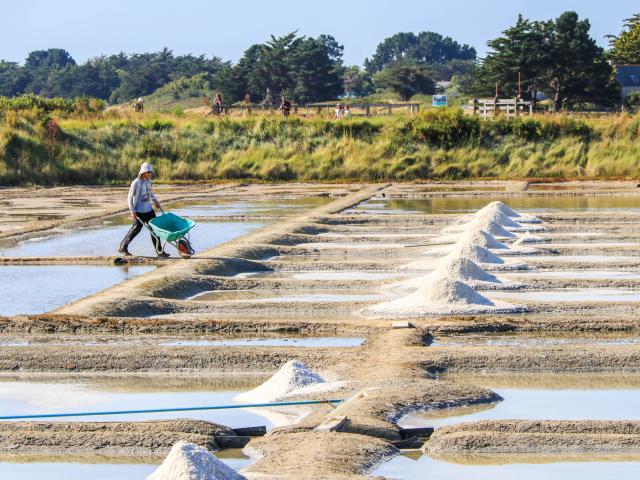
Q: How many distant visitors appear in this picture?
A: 5